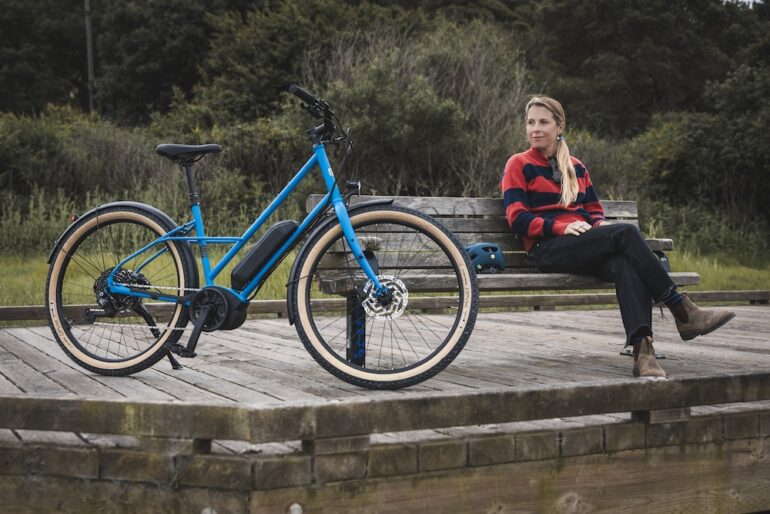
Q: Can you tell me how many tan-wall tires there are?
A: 2